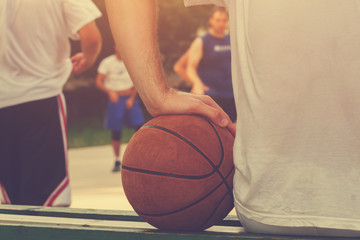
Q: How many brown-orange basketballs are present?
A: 1